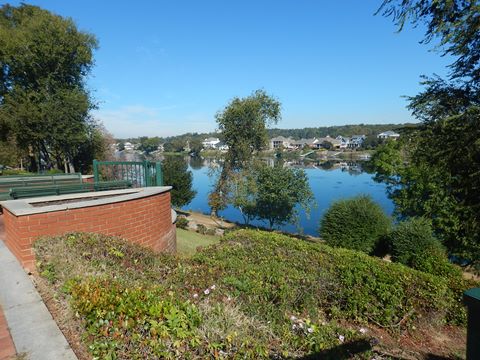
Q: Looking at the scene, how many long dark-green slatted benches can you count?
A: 2